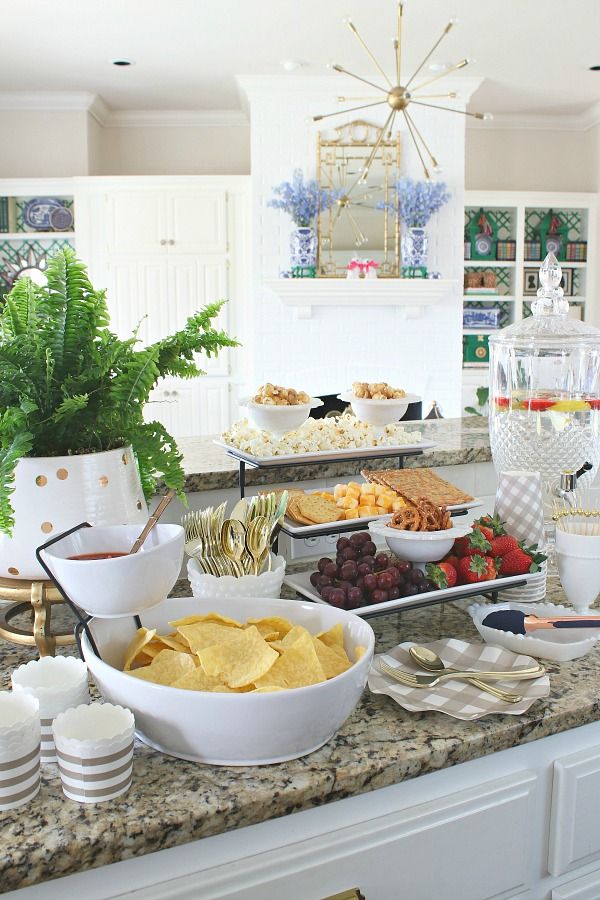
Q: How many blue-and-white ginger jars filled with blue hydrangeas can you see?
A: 2